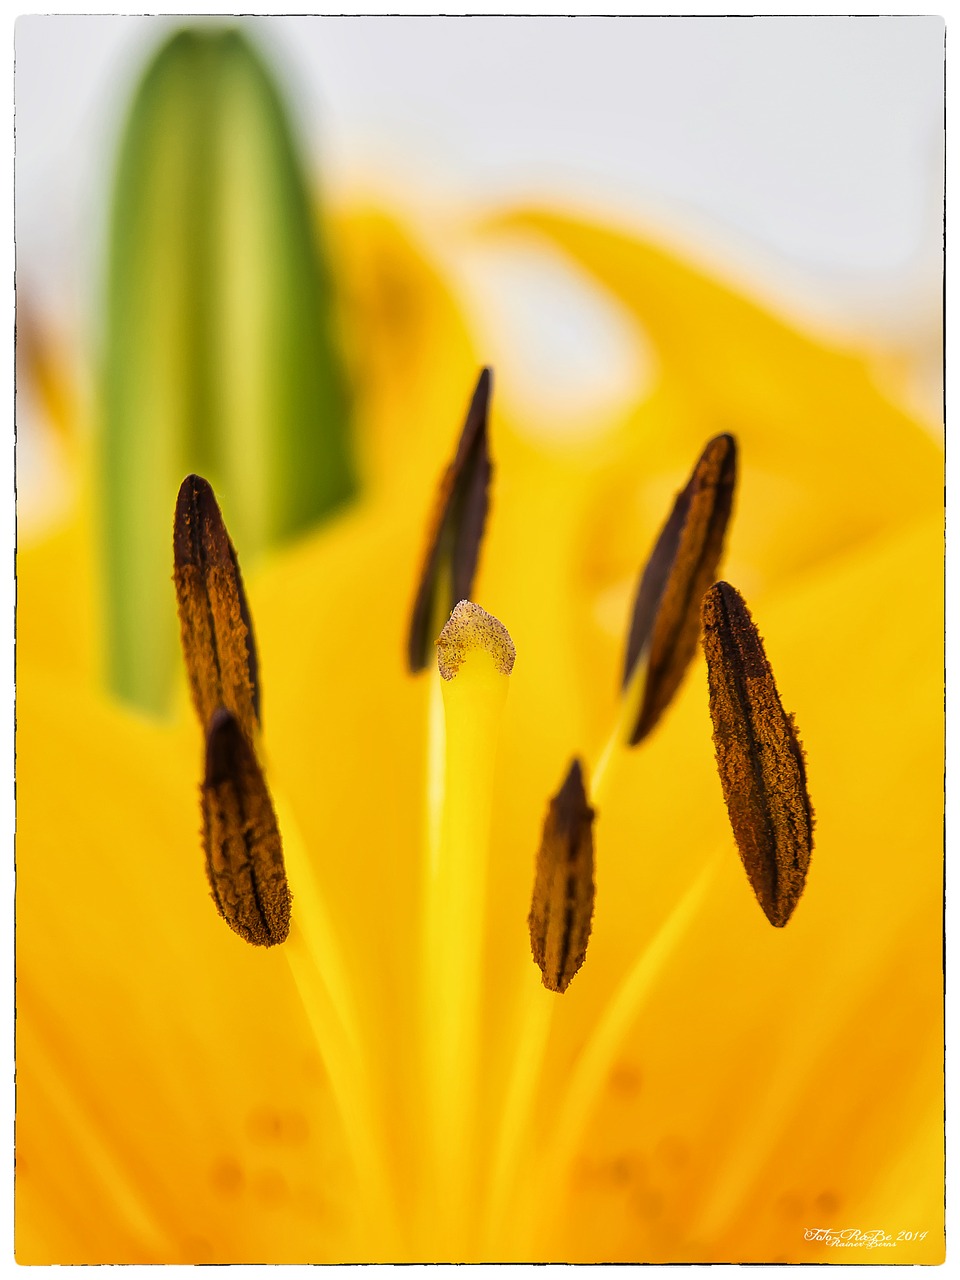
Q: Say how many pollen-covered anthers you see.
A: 6